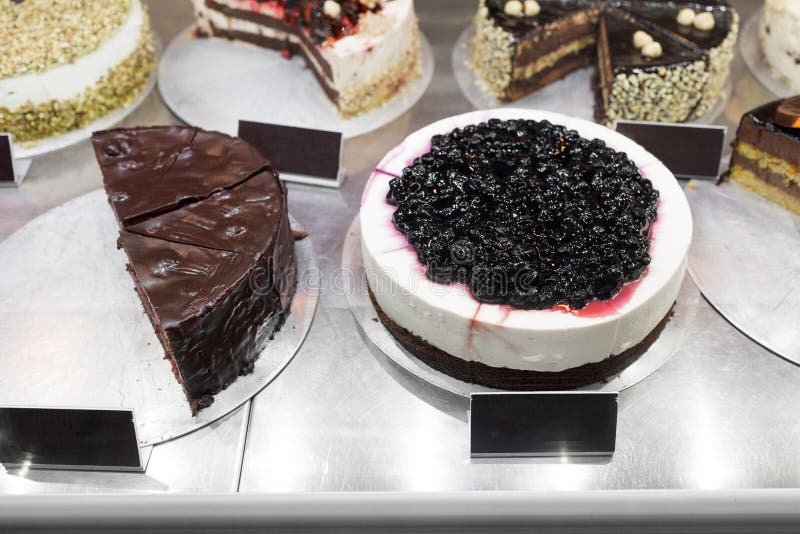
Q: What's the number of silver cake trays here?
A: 7